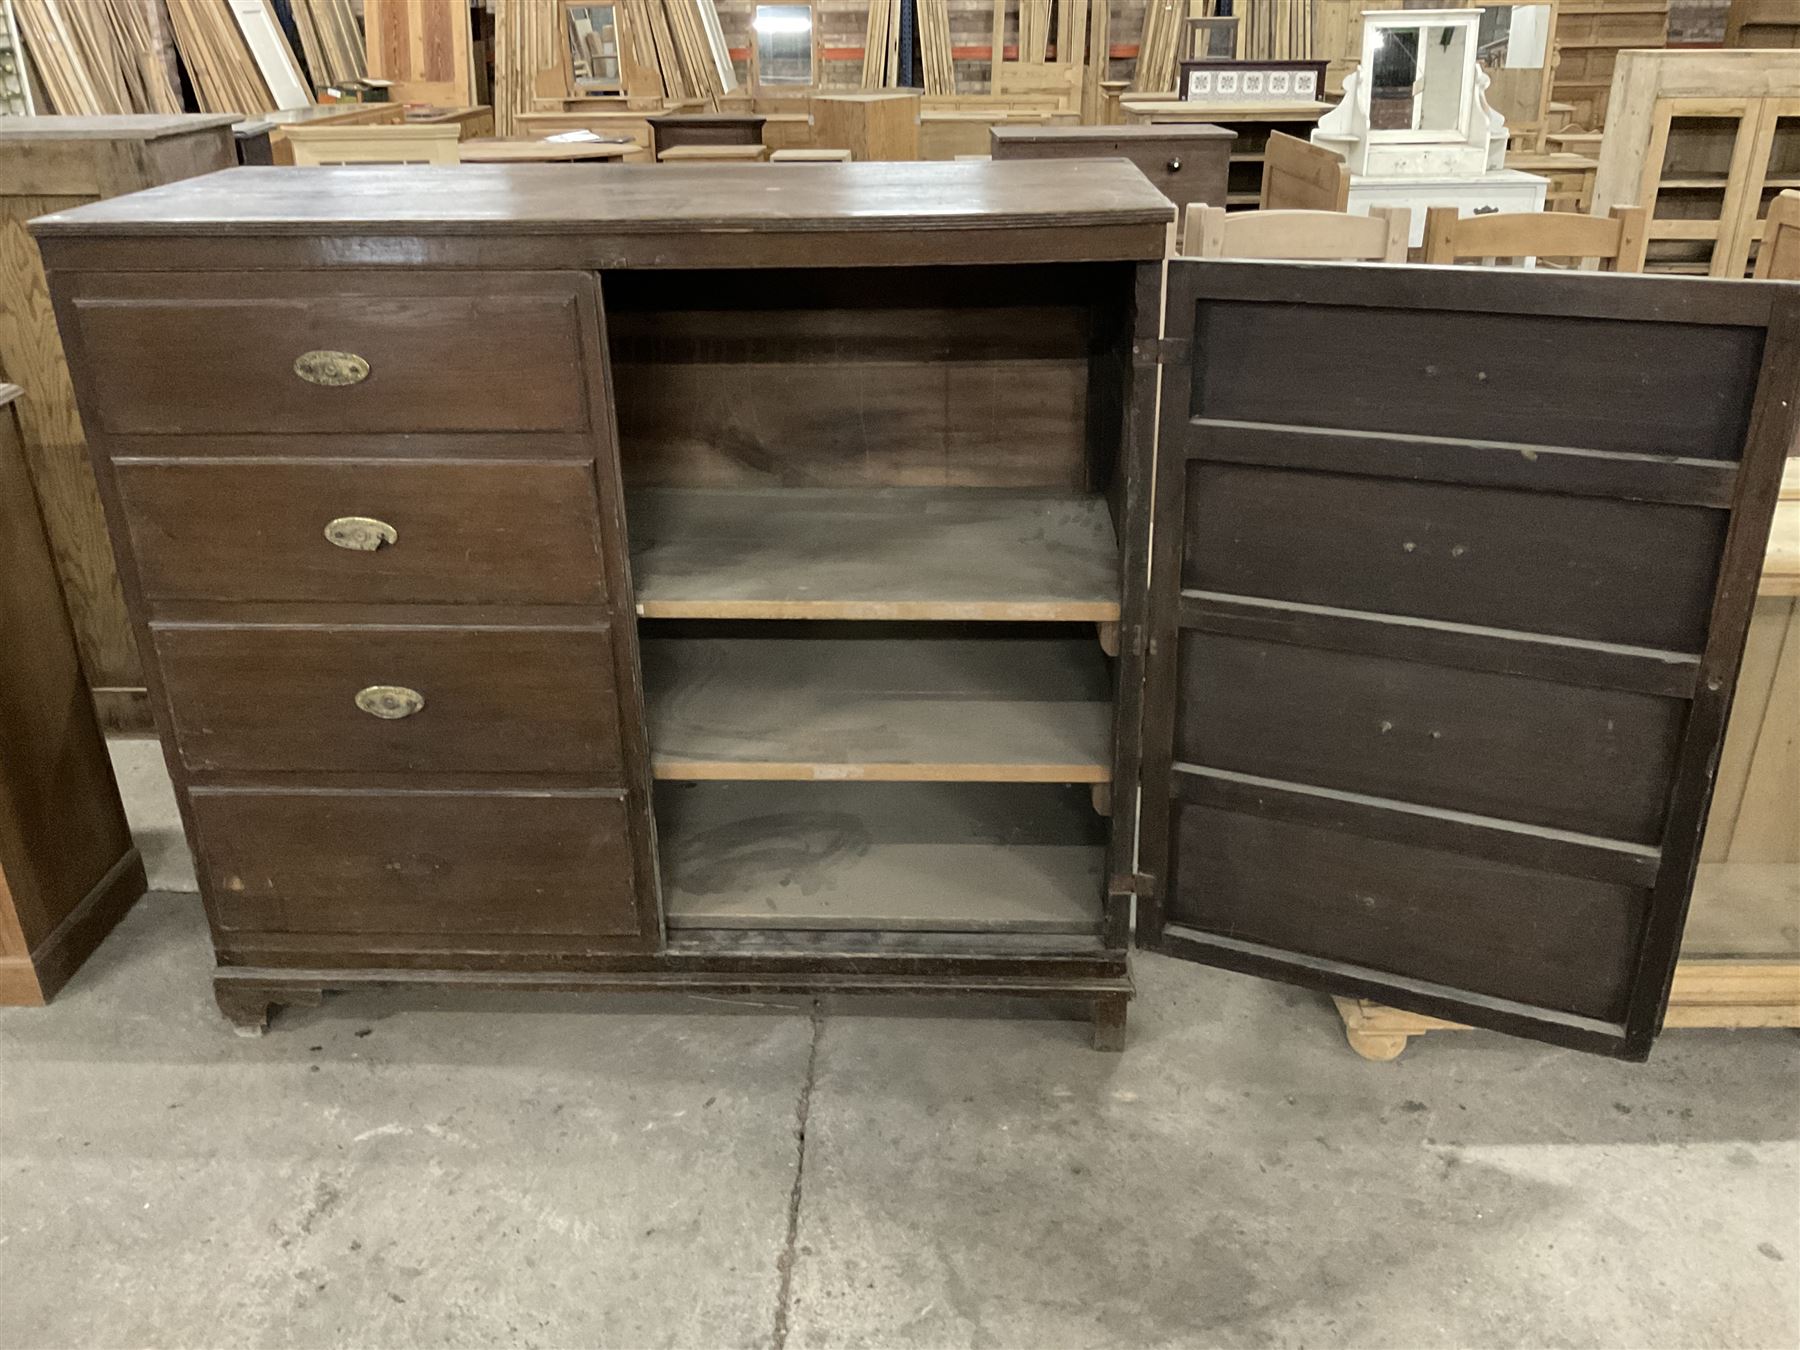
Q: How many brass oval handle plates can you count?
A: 3